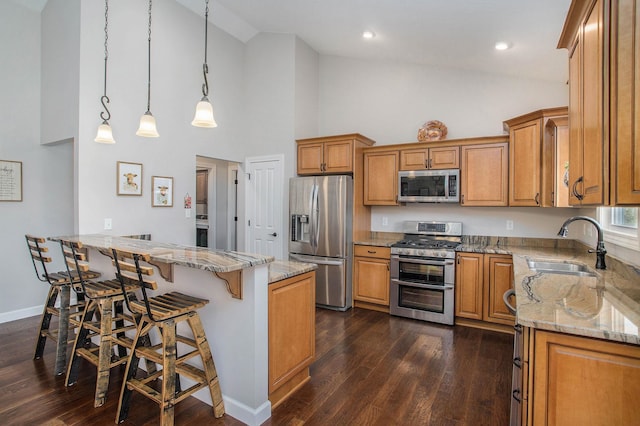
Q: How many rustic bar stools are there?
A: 3